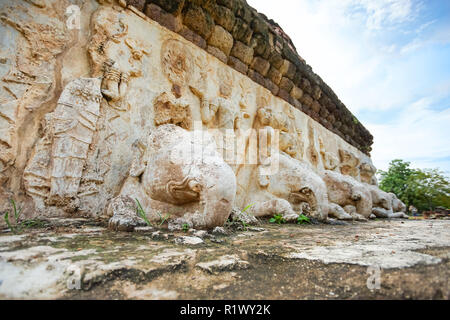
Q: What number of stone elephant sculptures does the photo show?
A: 5